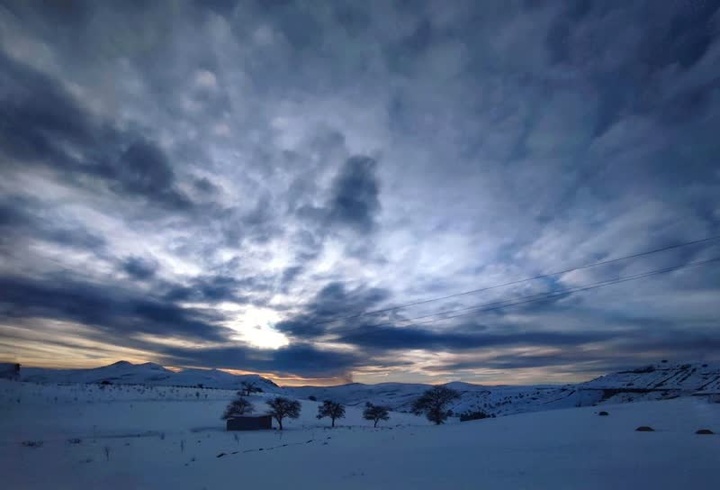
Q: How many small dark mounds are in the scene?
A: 3